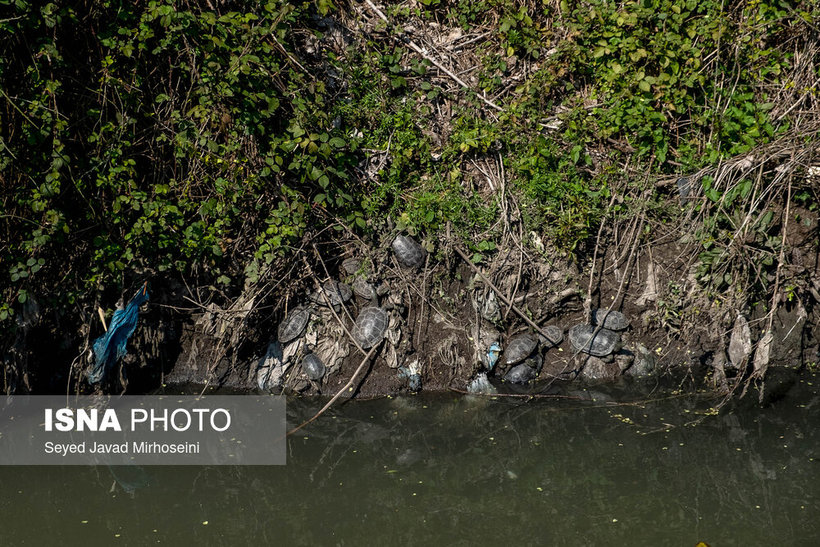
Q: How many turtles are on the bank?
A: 12